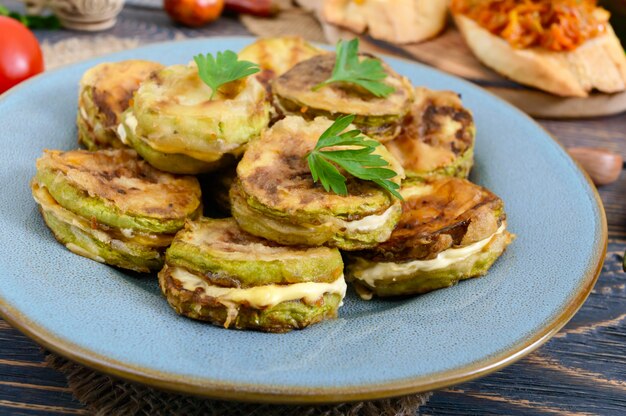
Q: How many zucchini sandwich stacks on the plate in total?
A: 9